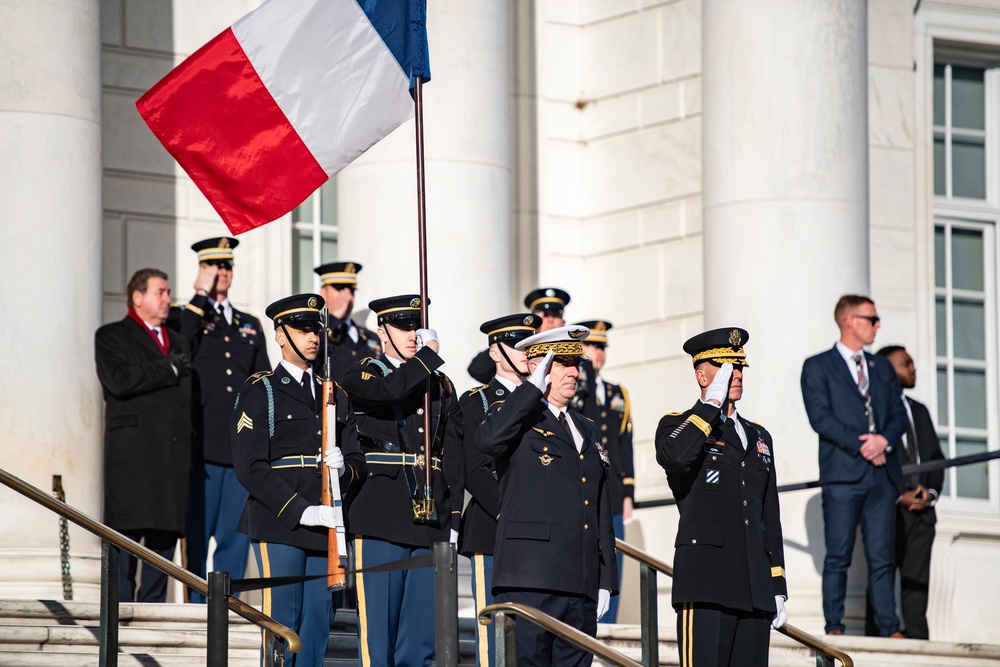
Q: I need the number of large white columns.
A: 3